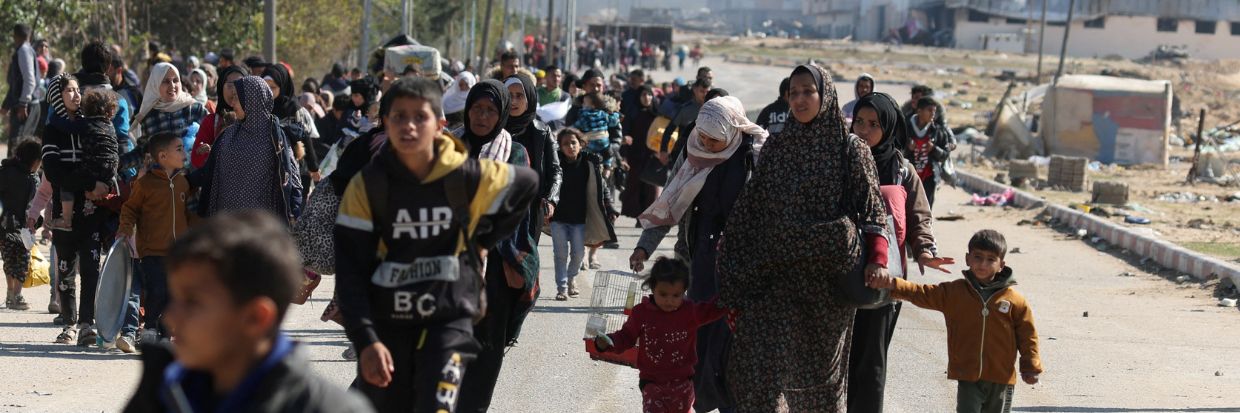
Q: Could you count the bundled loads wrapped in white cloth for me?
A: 1